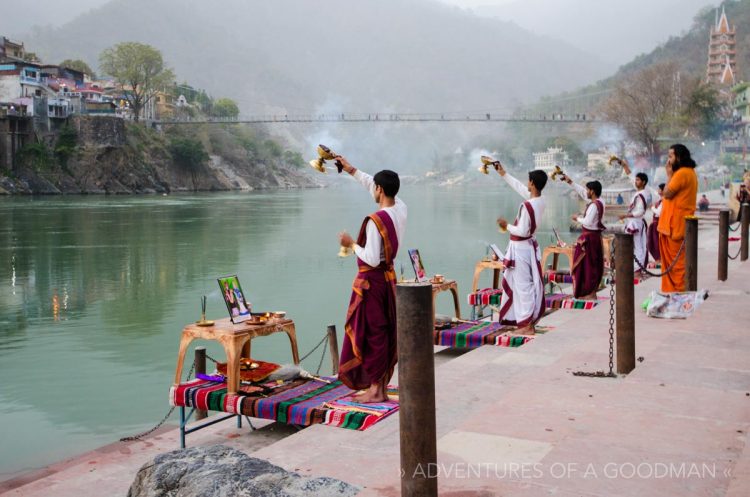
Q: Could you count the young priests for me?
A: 5